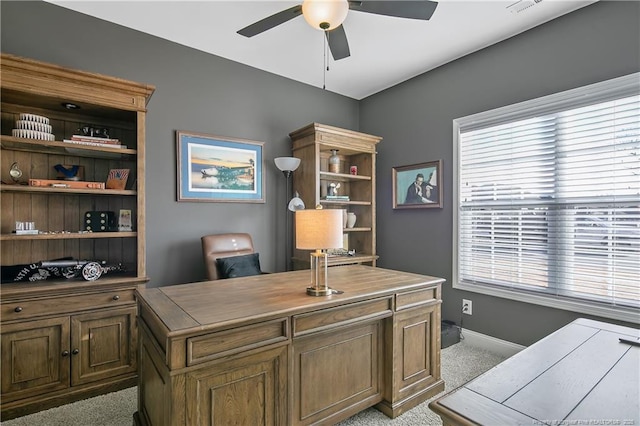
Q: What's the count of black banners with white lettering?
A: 1